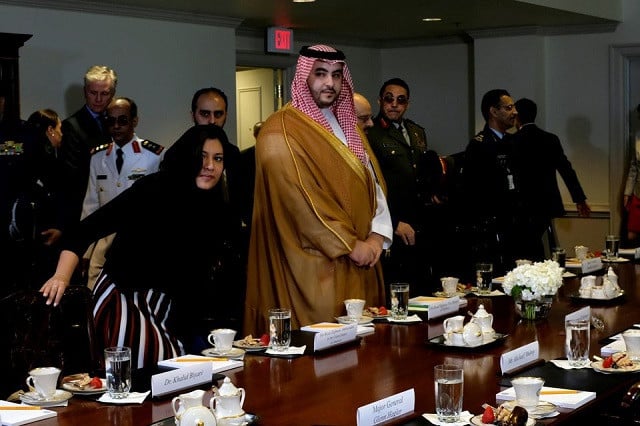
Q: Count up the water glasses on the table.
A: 8